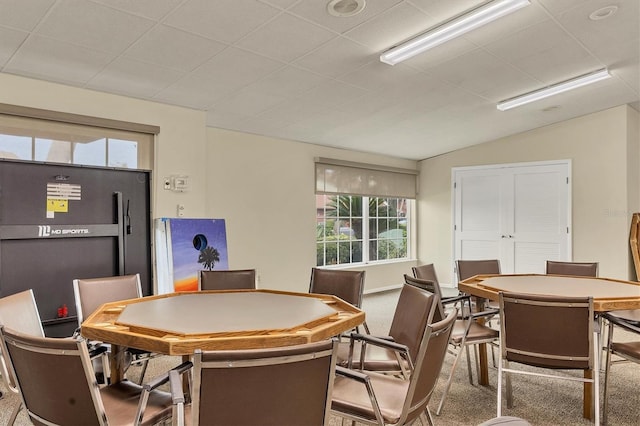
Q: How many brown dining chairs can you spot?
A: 14